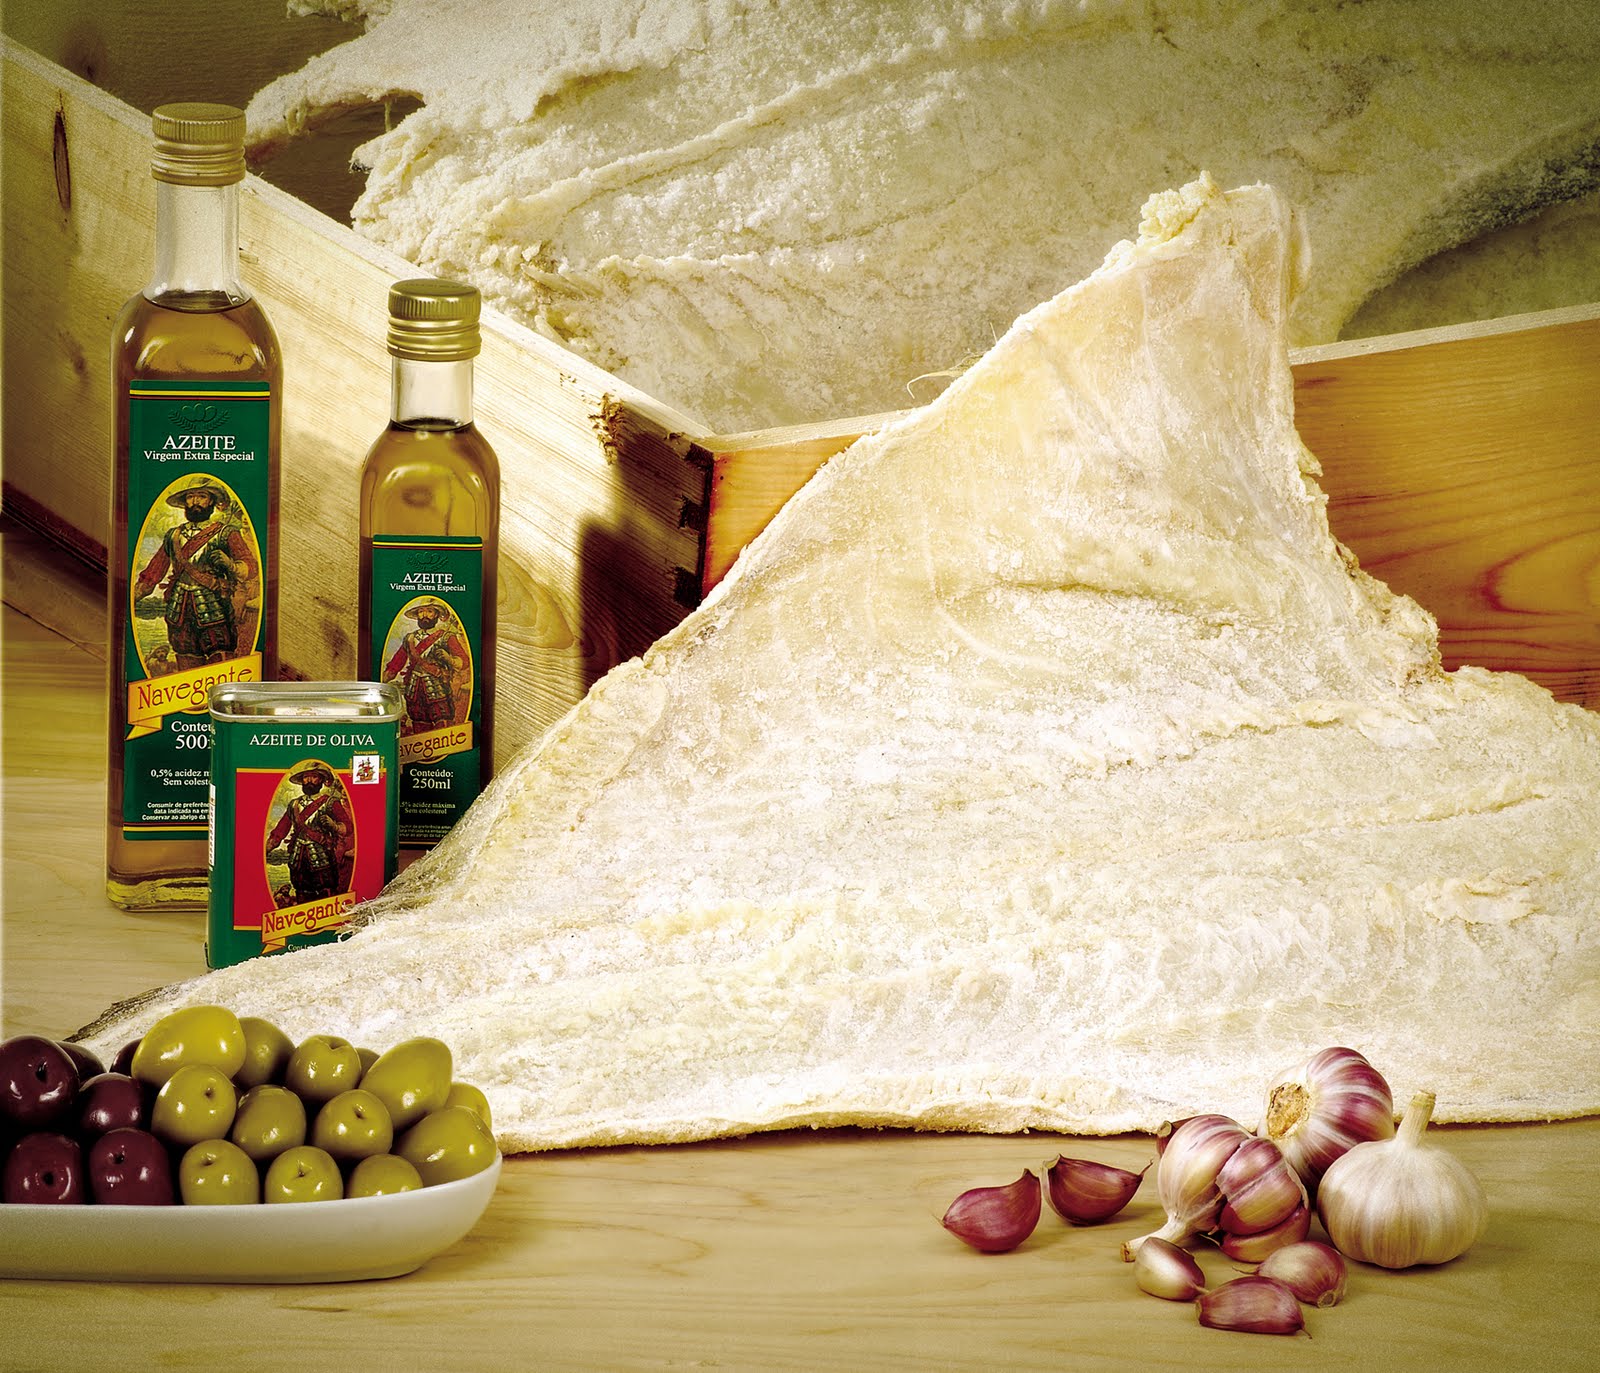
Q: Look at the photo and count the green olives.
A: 13